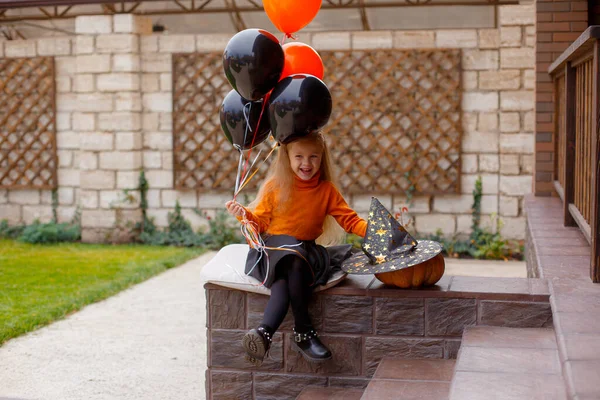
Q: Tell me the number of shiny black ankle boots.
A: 2